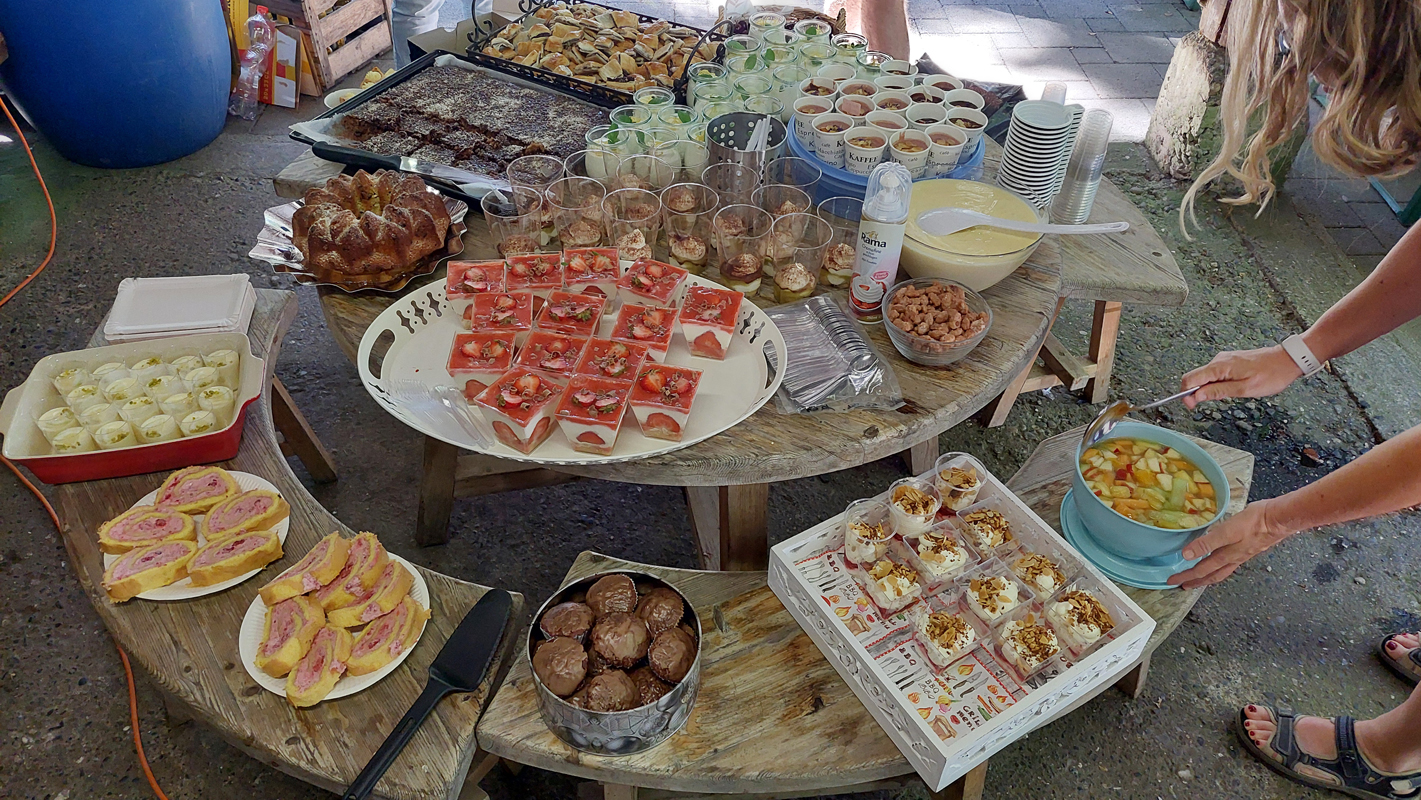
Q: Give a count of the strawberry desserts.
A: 14